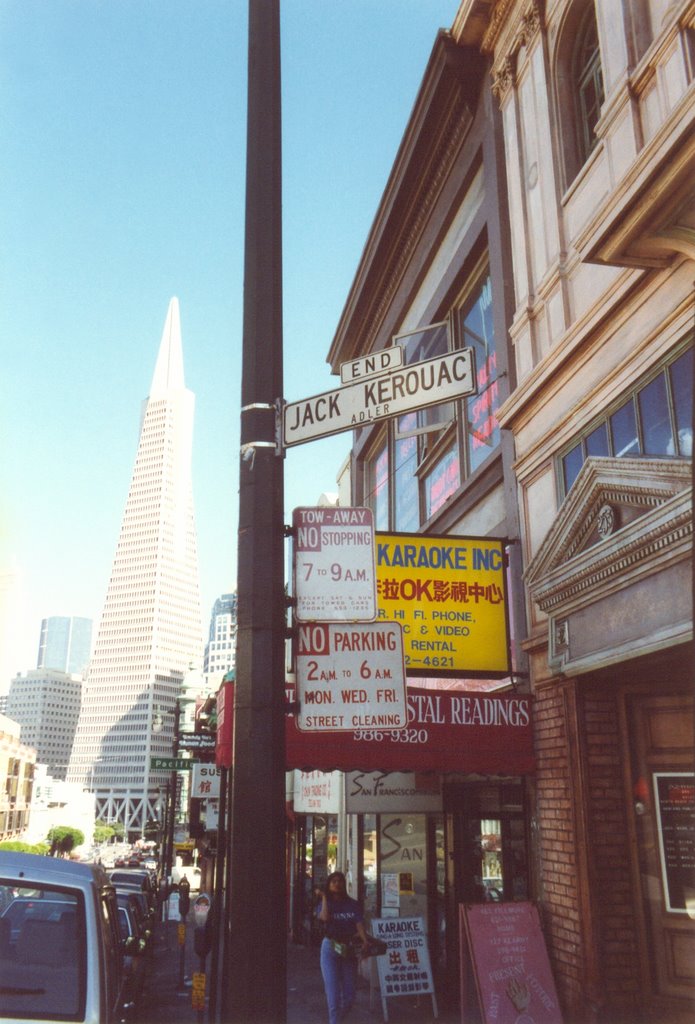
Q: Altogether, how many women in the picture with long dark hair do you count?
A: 1